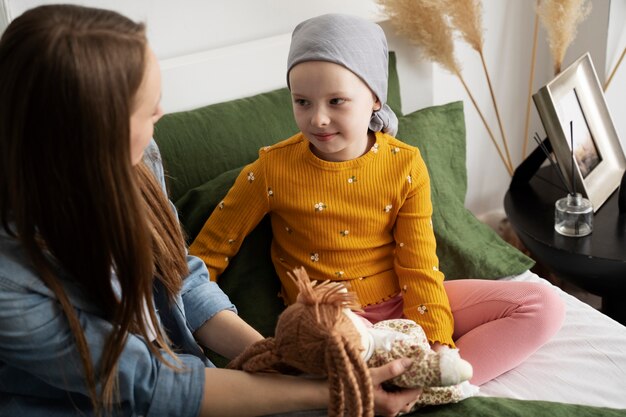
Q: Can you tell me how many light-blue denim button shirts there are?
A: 1